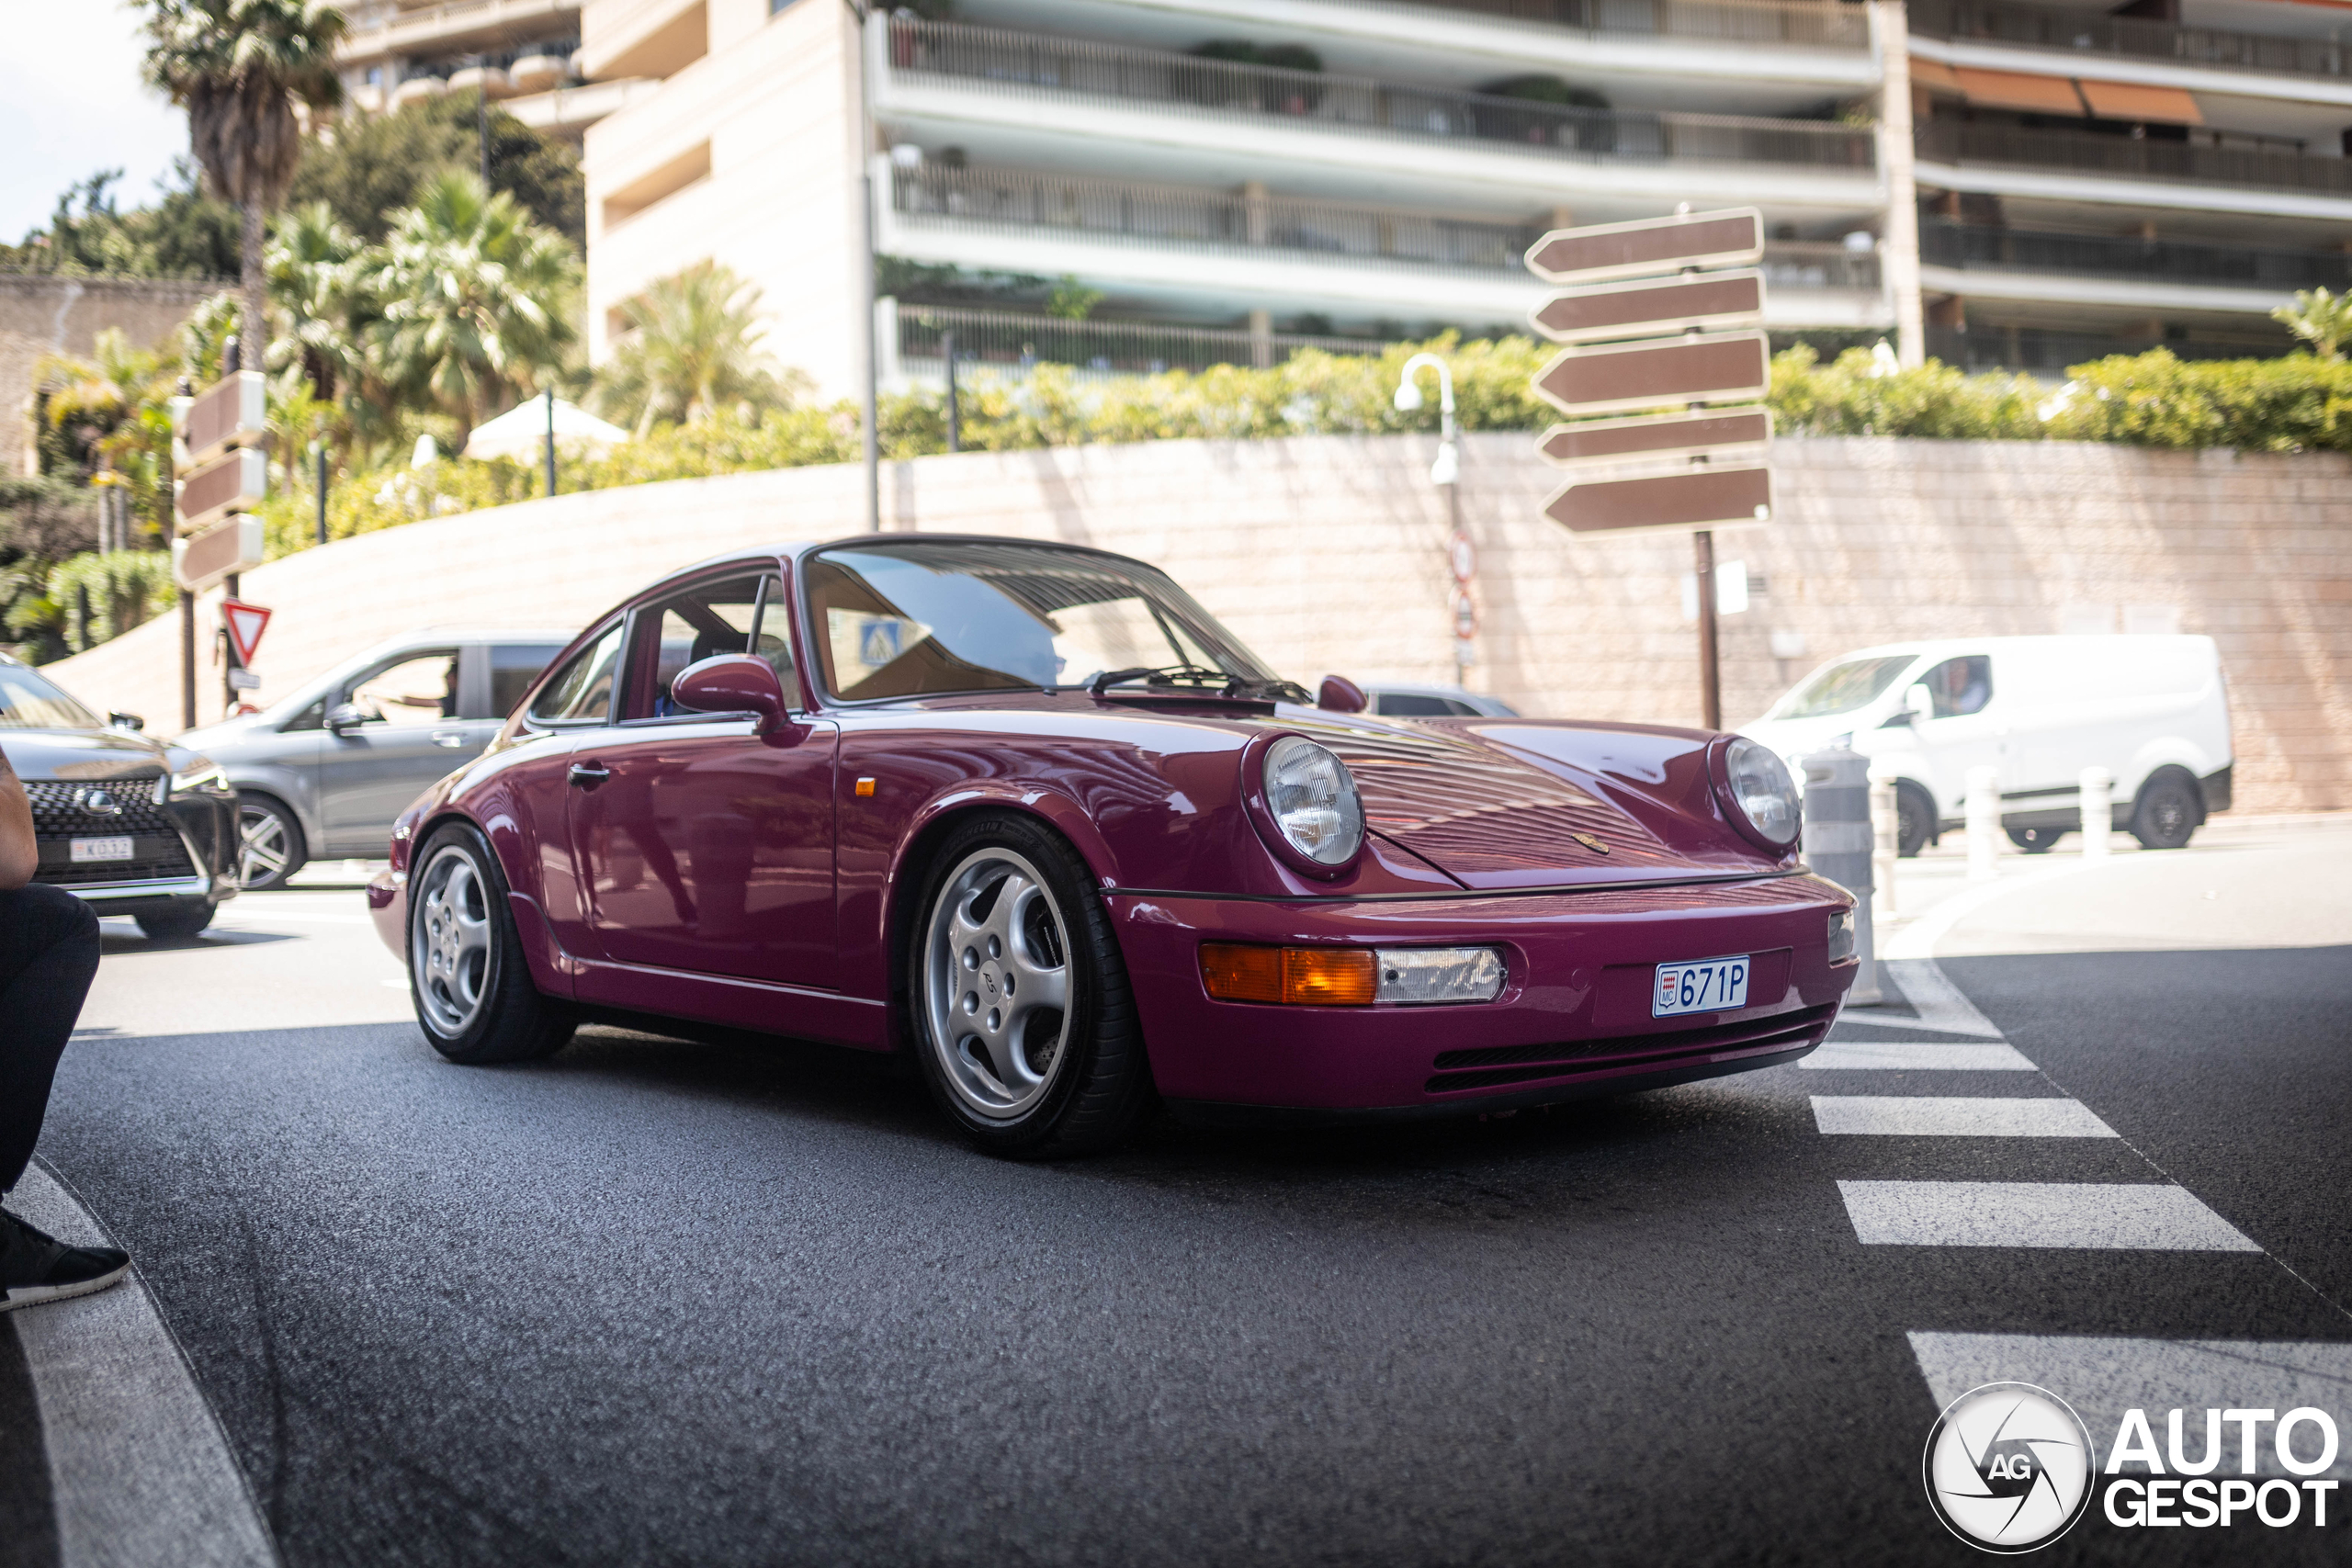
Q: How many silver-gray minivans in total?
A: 1